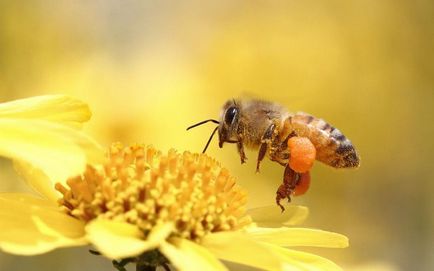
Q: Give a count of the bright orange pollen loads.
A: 2